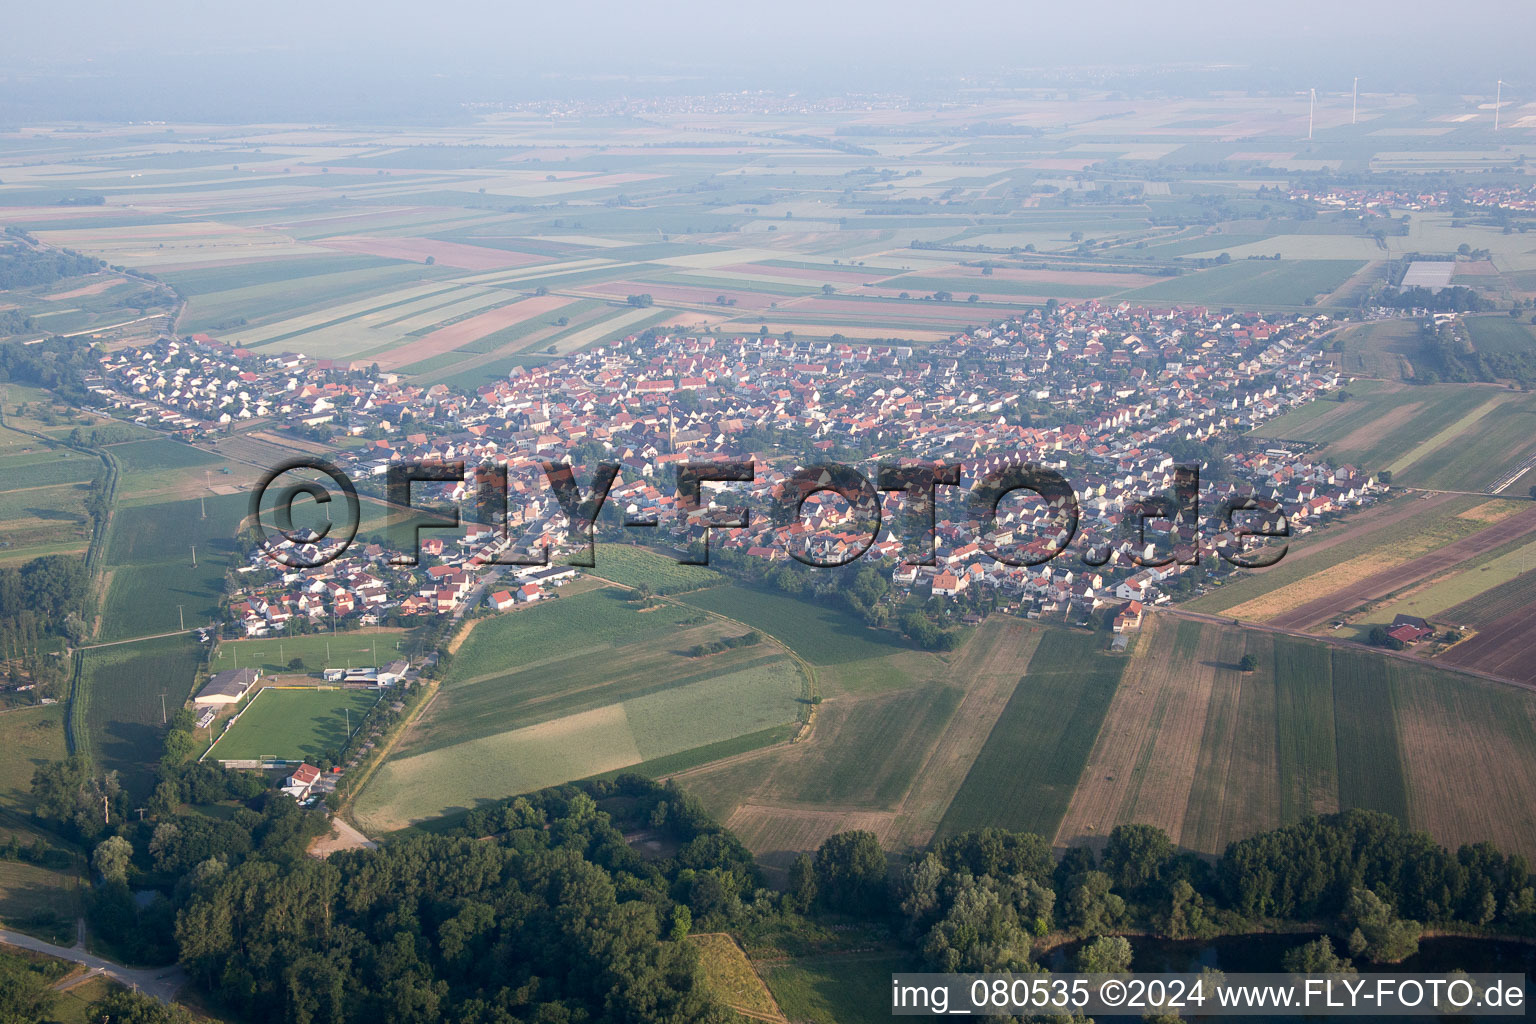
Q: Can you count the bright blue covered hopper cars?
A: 0